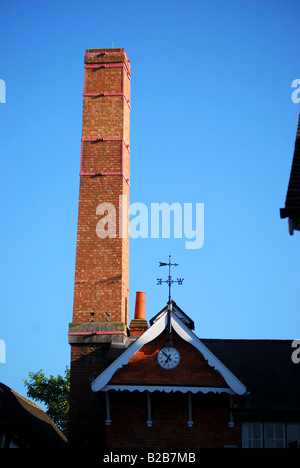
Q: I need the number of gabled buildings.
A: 1